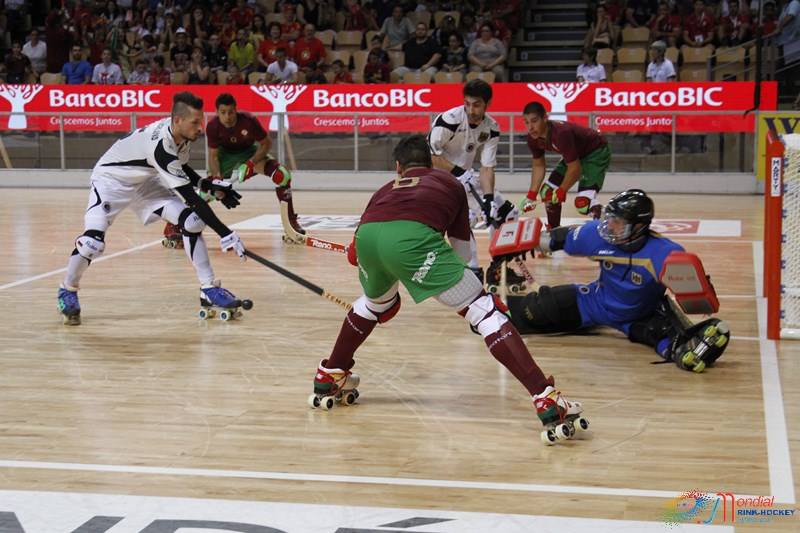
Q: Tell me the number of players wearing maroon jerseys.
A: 3